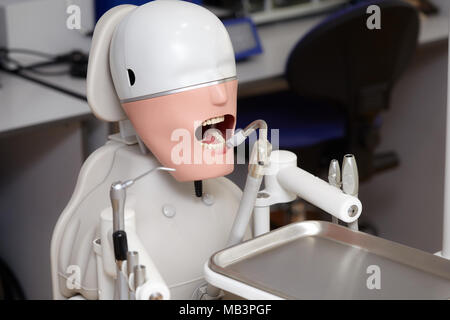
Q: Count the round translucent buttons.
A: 2